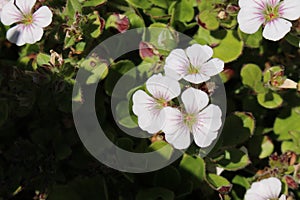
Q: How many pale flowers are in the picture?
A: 6